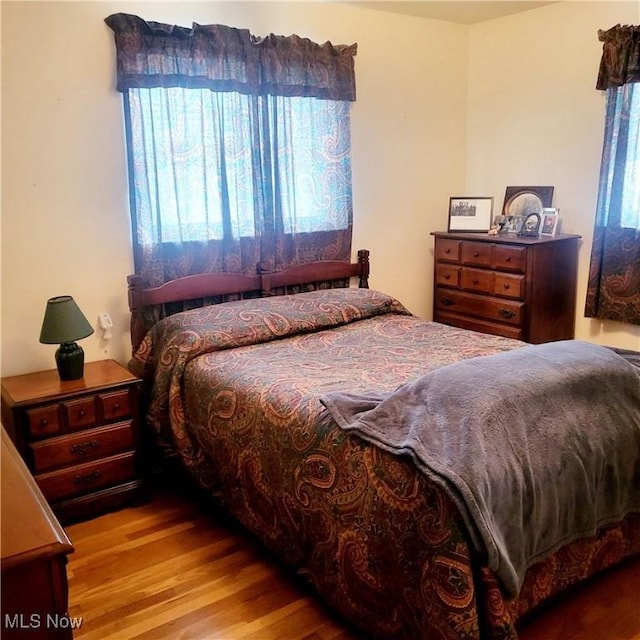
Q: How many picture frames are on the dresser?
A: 5